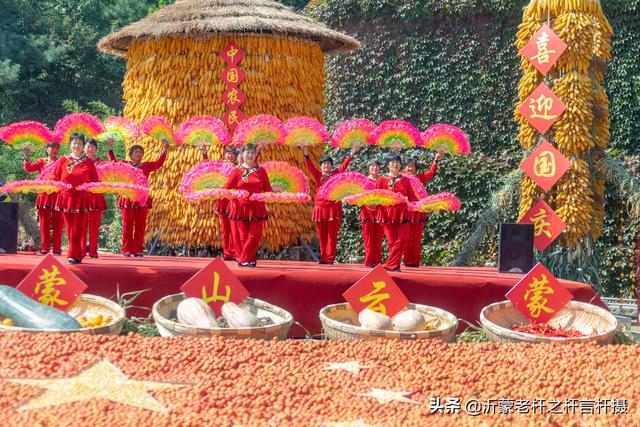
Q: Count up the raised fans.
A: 10